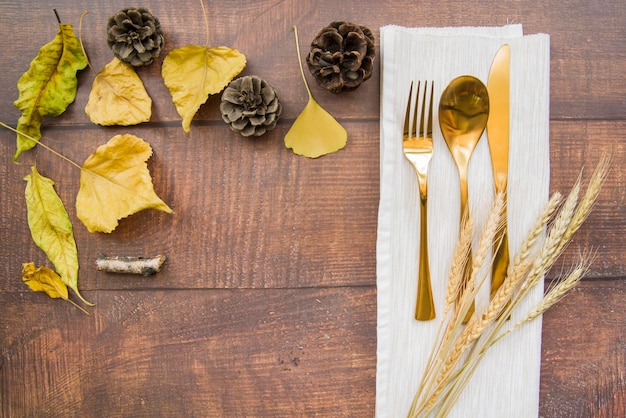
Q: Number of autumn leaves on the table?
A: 7